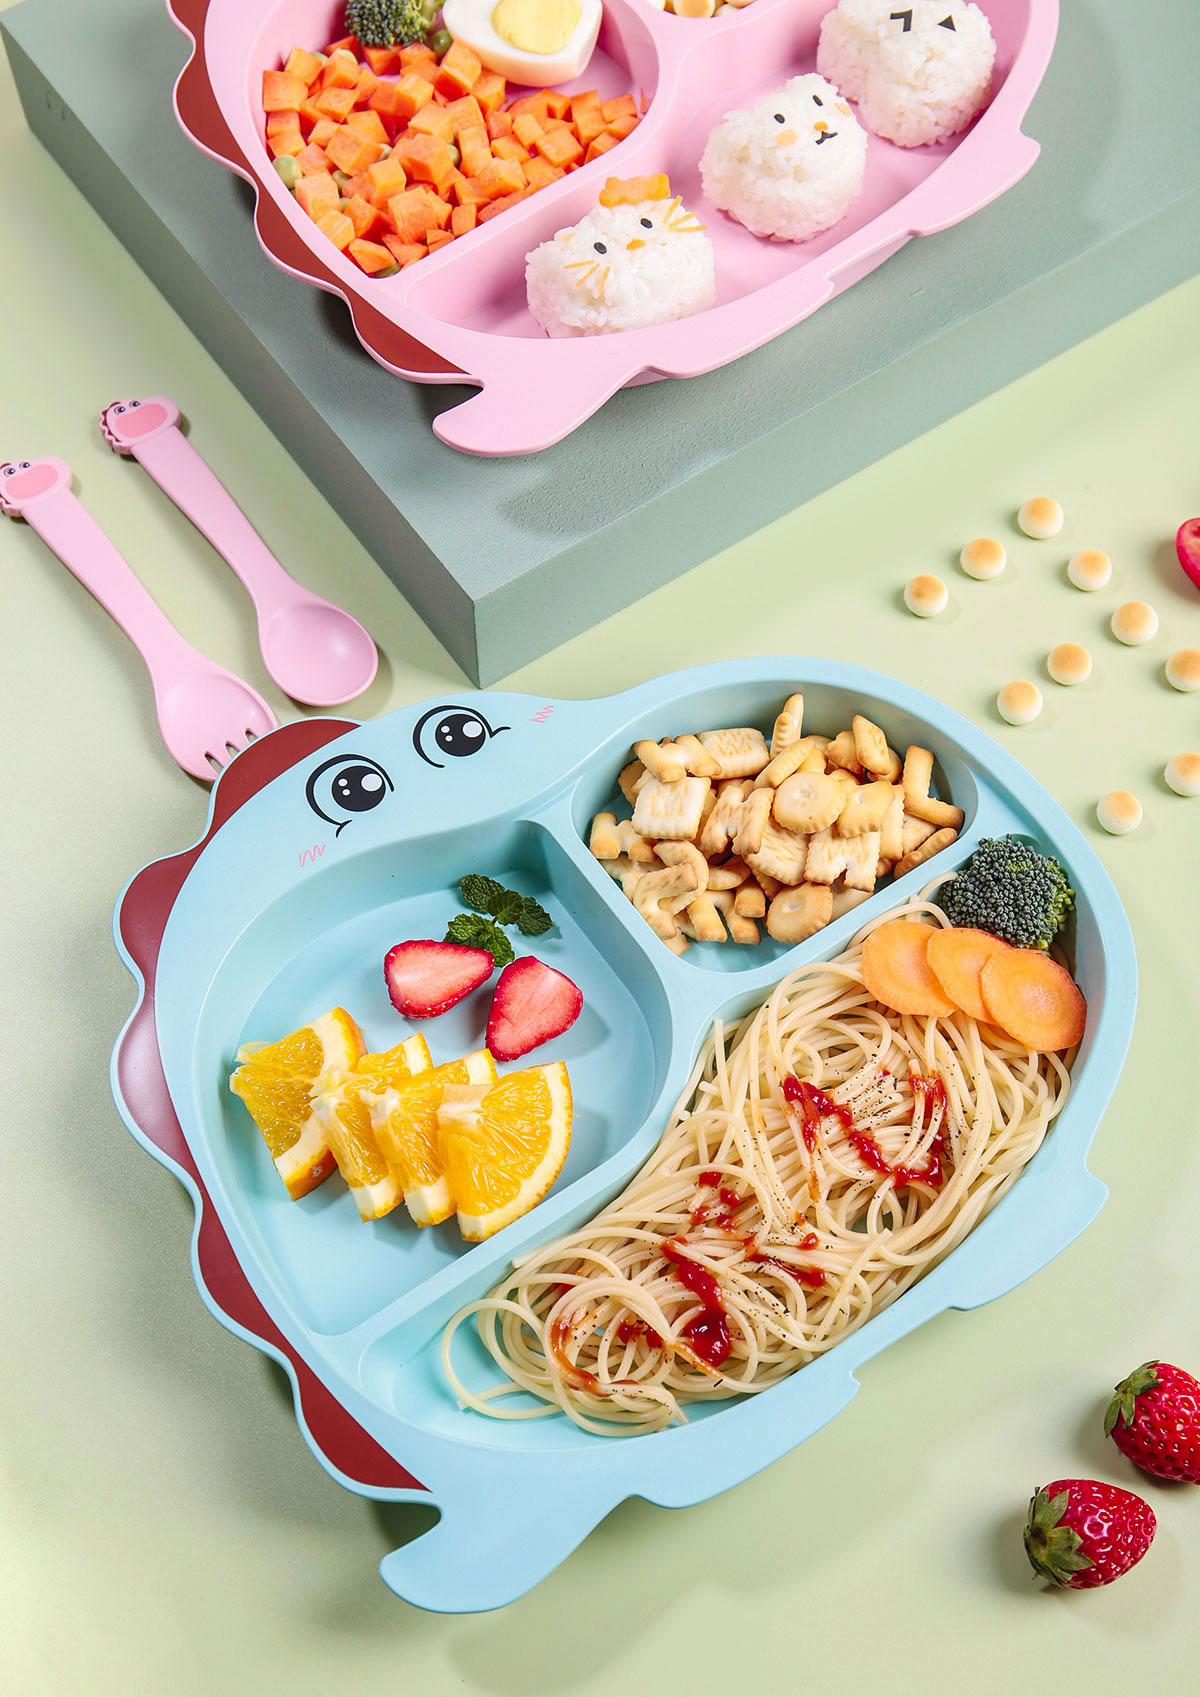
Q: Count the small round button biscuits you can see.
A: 10